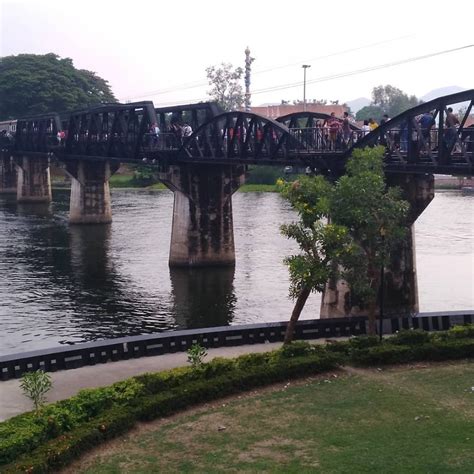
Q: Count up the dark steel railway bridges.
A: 1